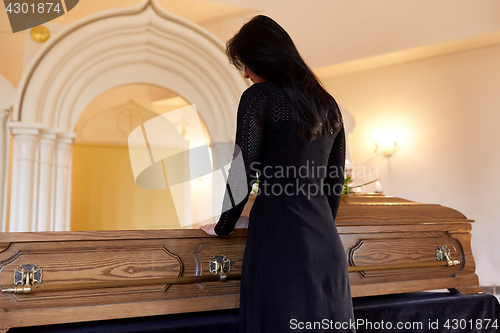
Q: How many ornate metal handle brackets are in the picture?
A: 3